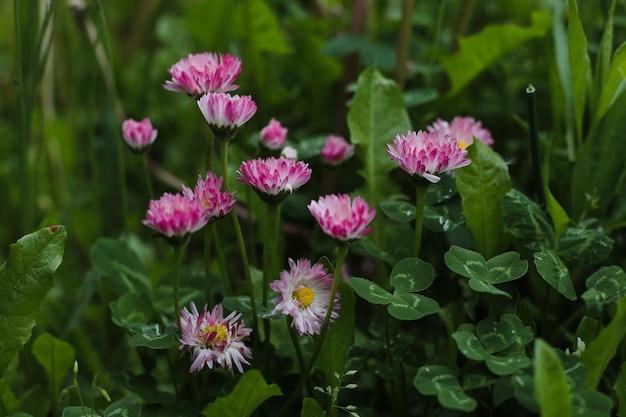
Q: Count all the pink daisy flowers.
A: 13